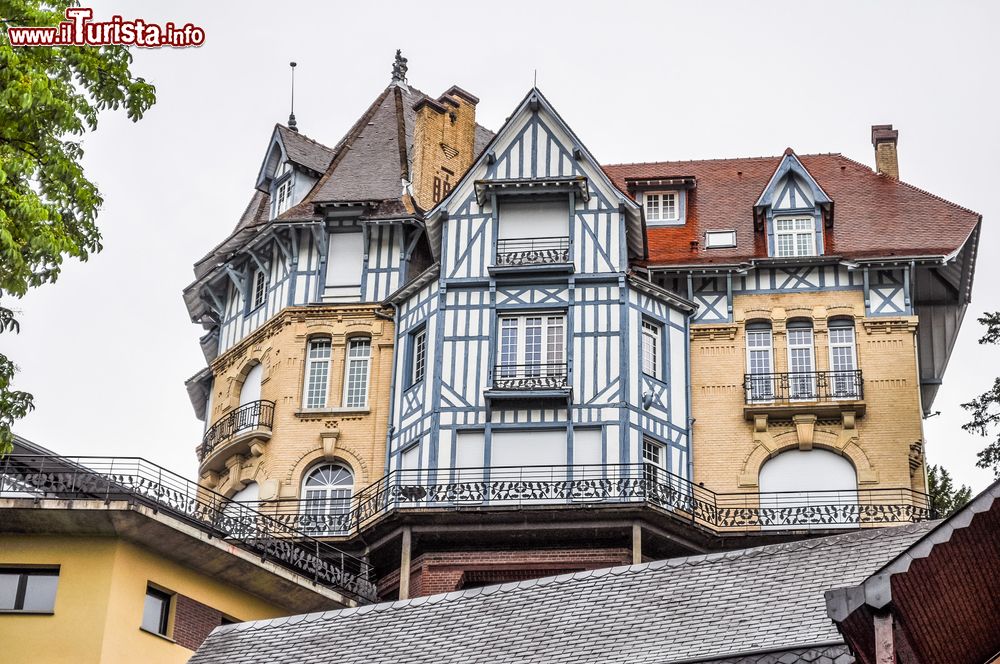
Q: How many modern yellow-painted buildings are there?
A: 1